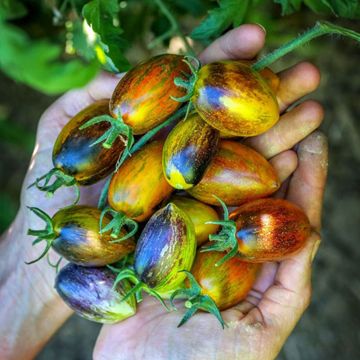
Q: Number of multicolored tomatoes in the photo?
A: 12